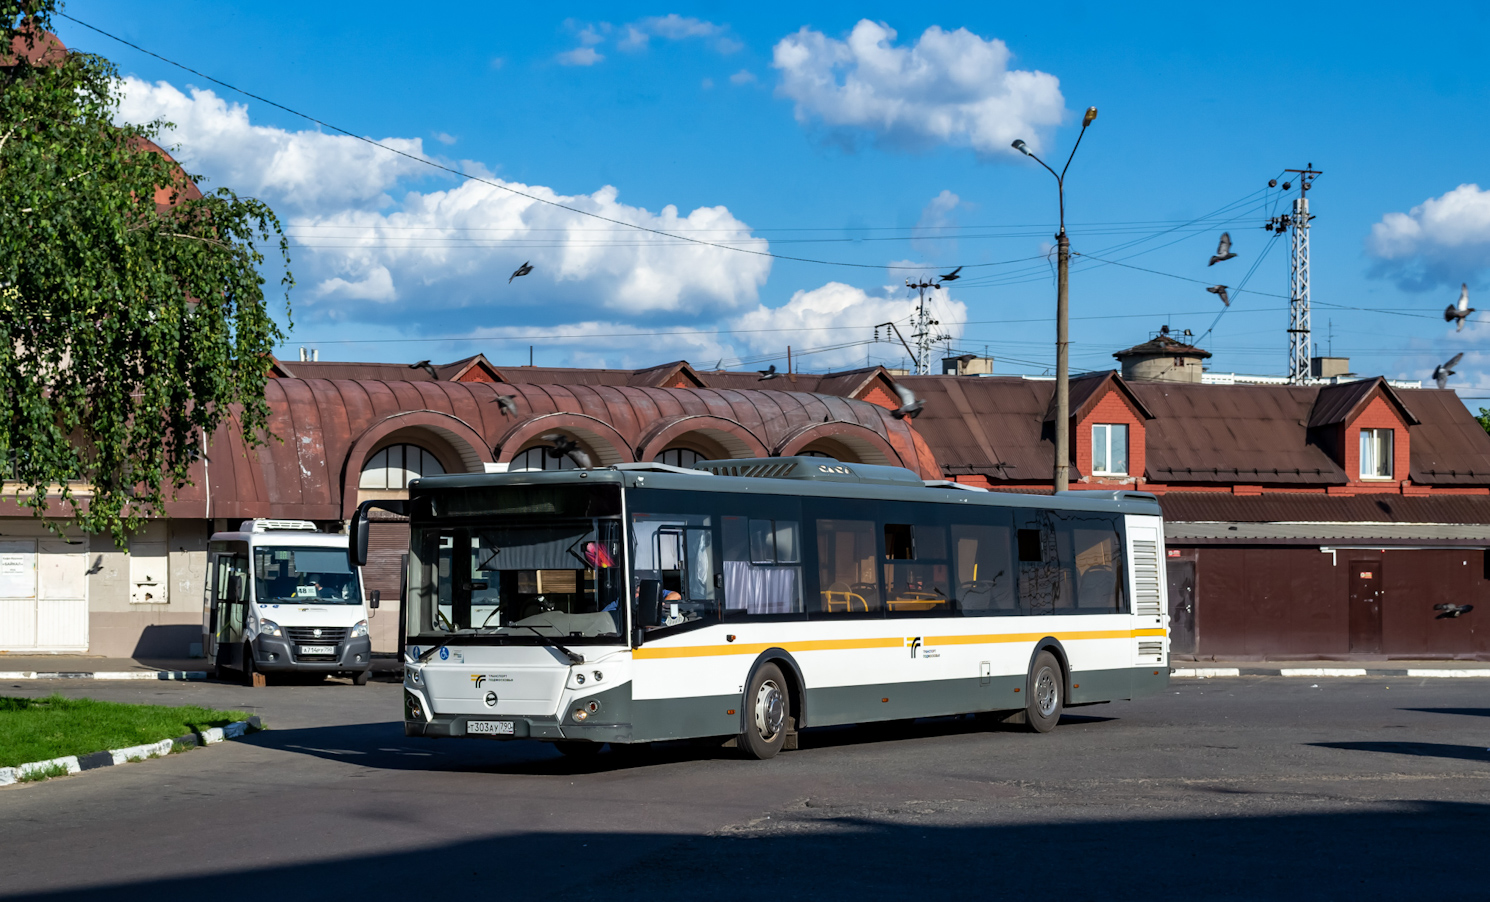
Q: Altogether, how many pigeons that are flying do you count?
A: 13